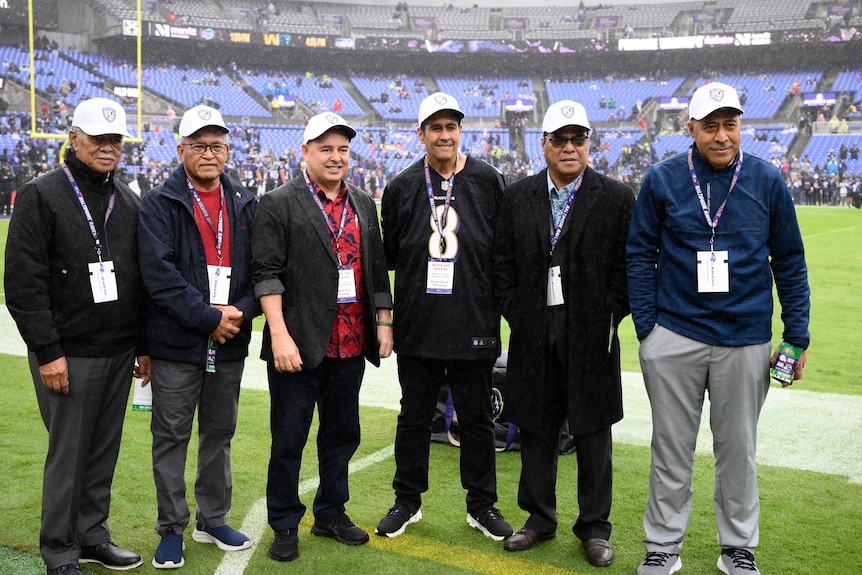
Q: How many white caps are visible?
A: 6